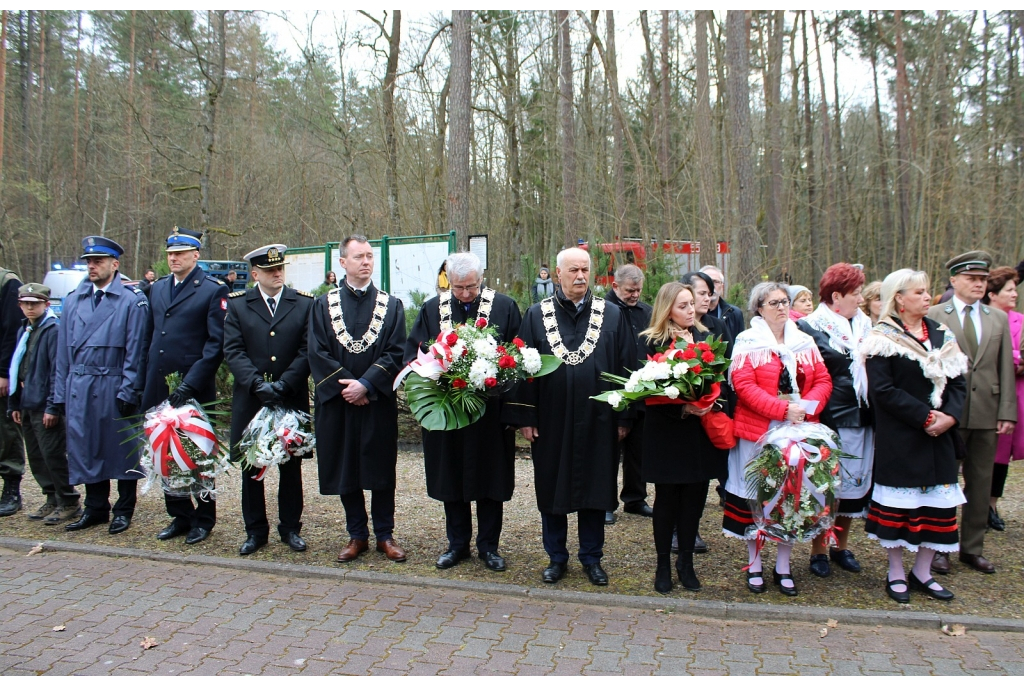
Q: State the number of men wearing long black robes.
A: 3